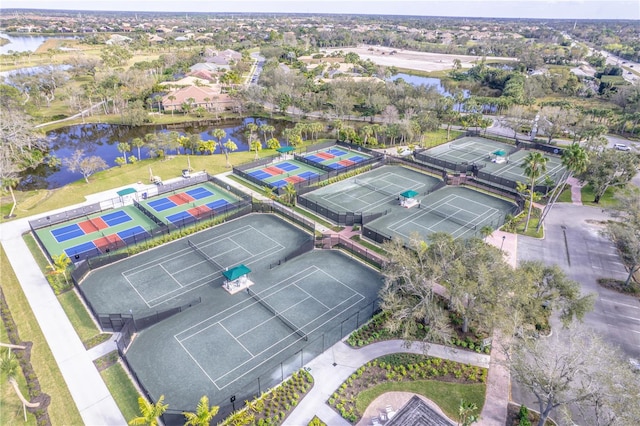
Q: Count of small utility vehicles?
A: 2